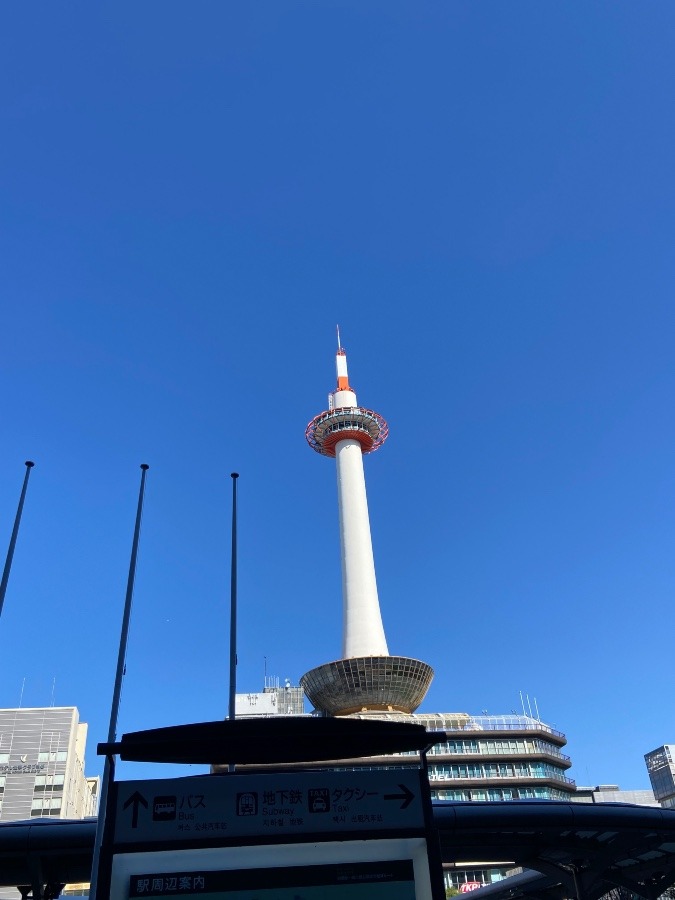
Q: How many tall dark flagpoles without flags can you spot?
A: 3